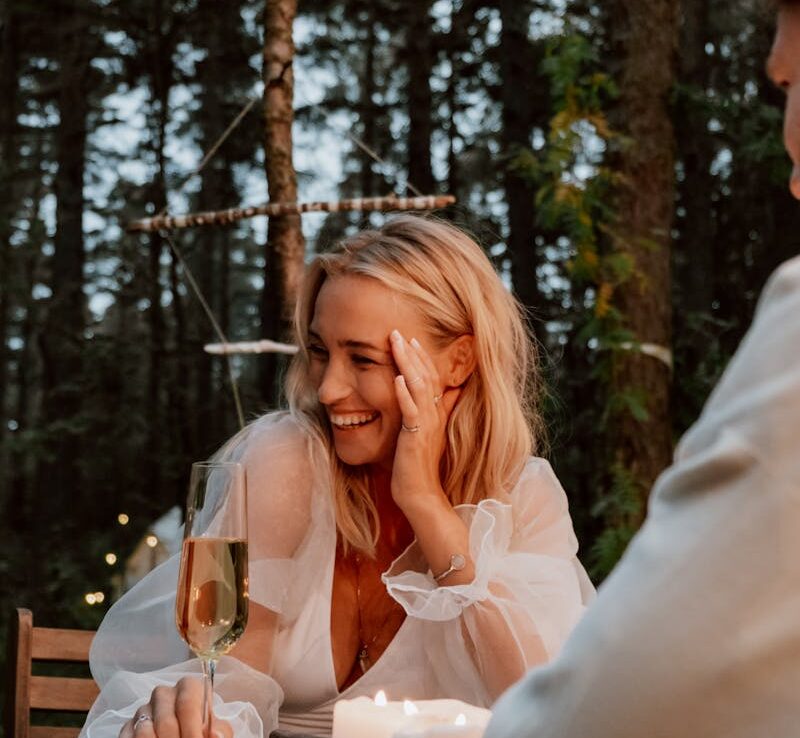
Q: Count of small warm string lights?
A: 5